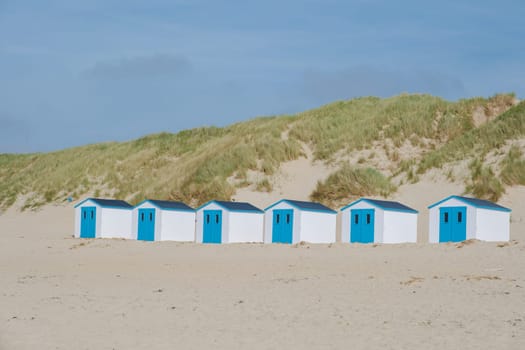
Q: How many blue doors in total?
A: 6